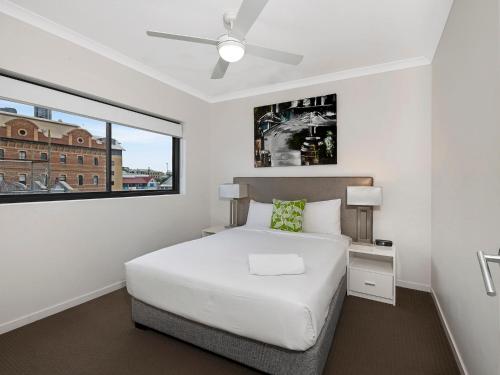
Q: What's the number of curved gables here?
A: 2